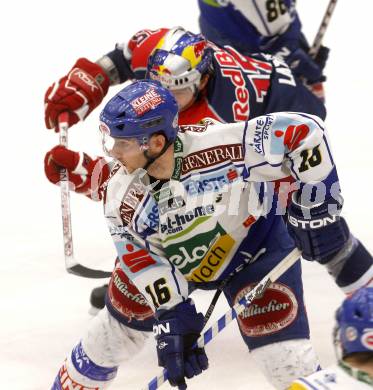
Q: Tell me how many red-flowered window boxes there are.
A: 0